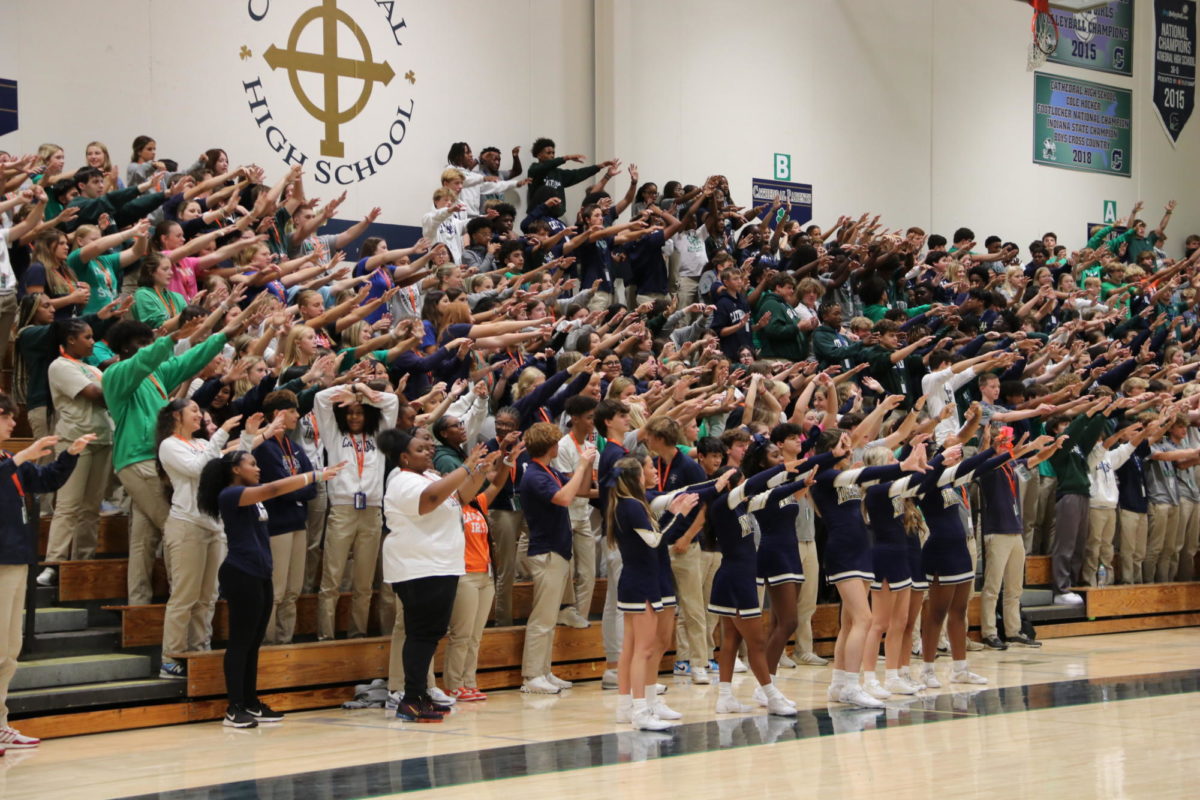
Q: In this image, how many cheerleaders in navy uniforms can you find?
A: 8